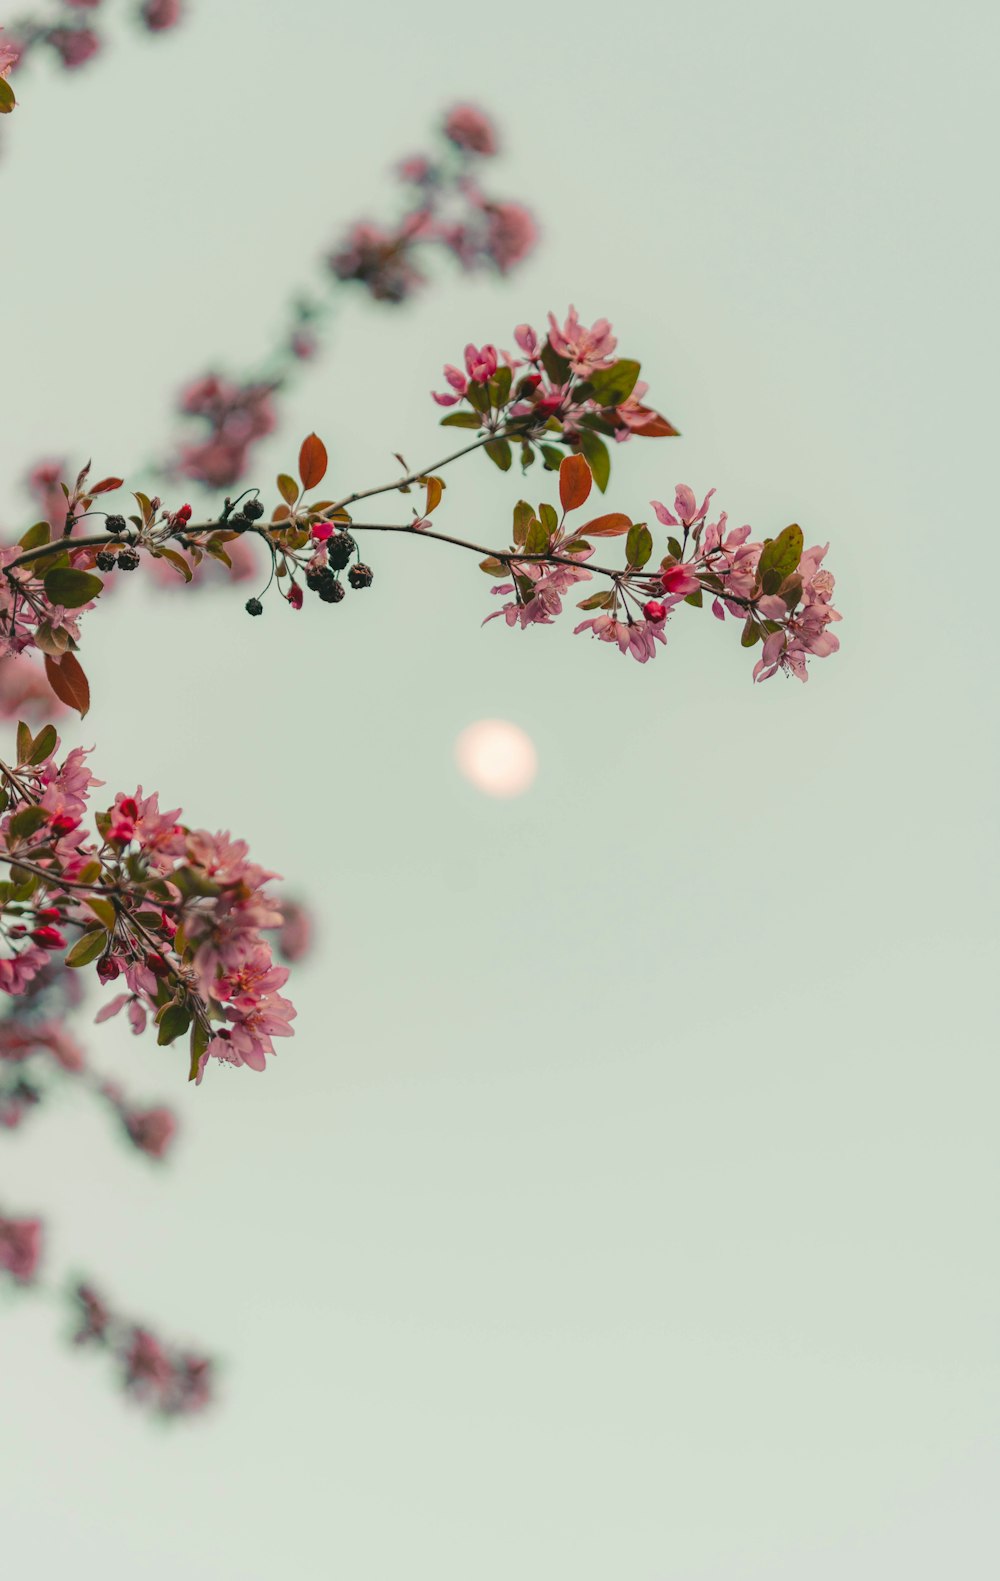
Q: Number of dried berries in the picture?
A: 11